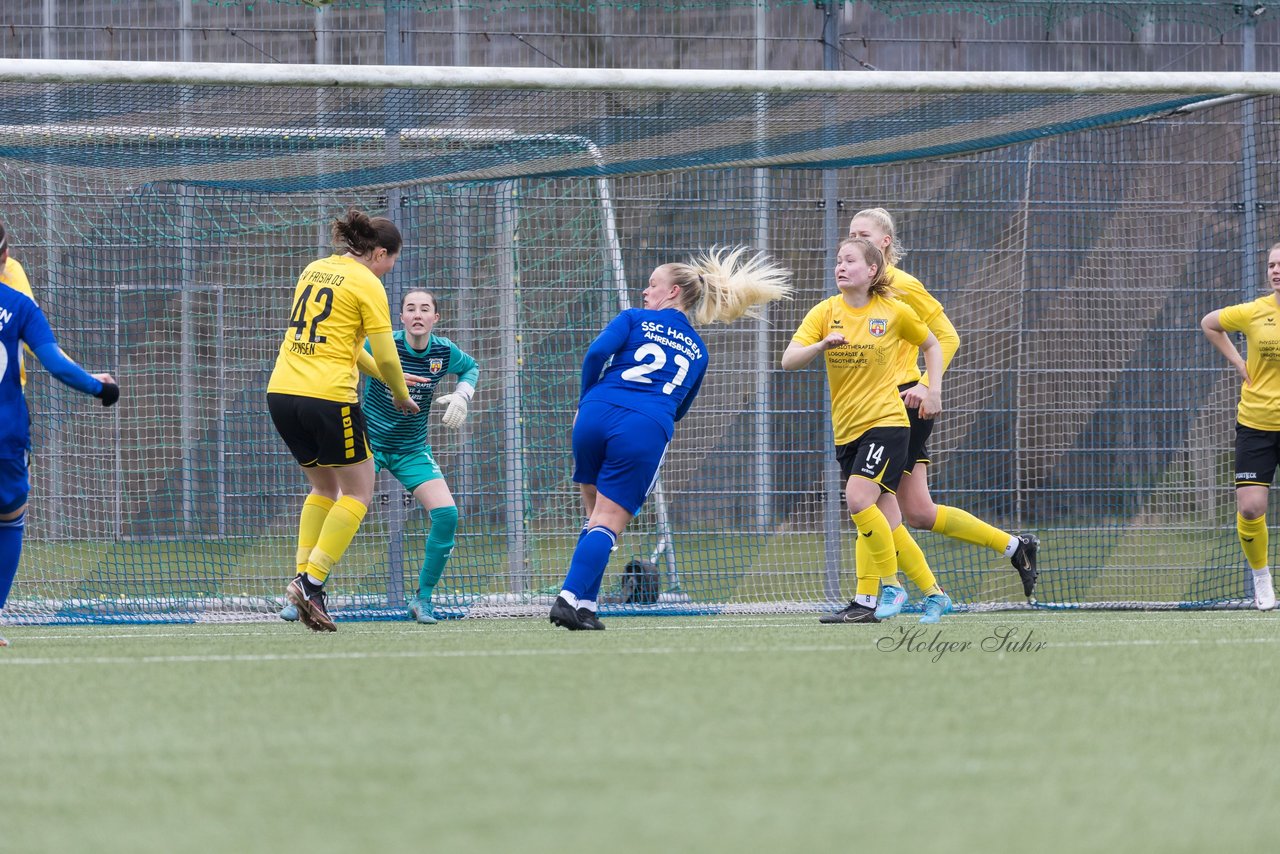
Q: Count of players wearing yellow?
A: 5